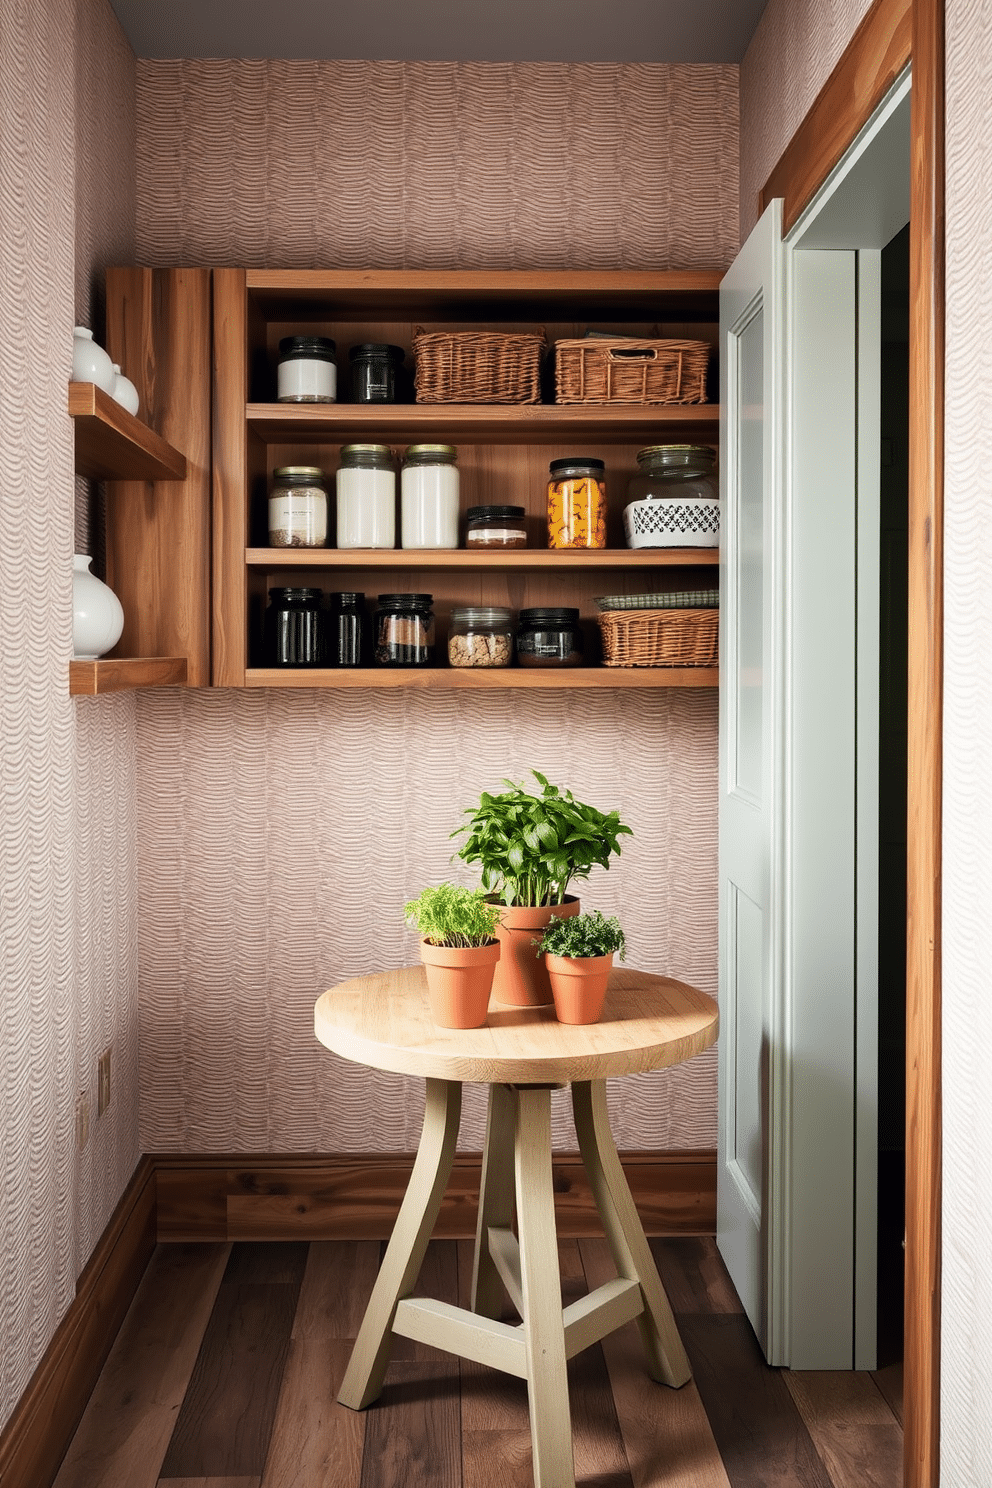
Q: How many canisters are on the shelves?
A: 13